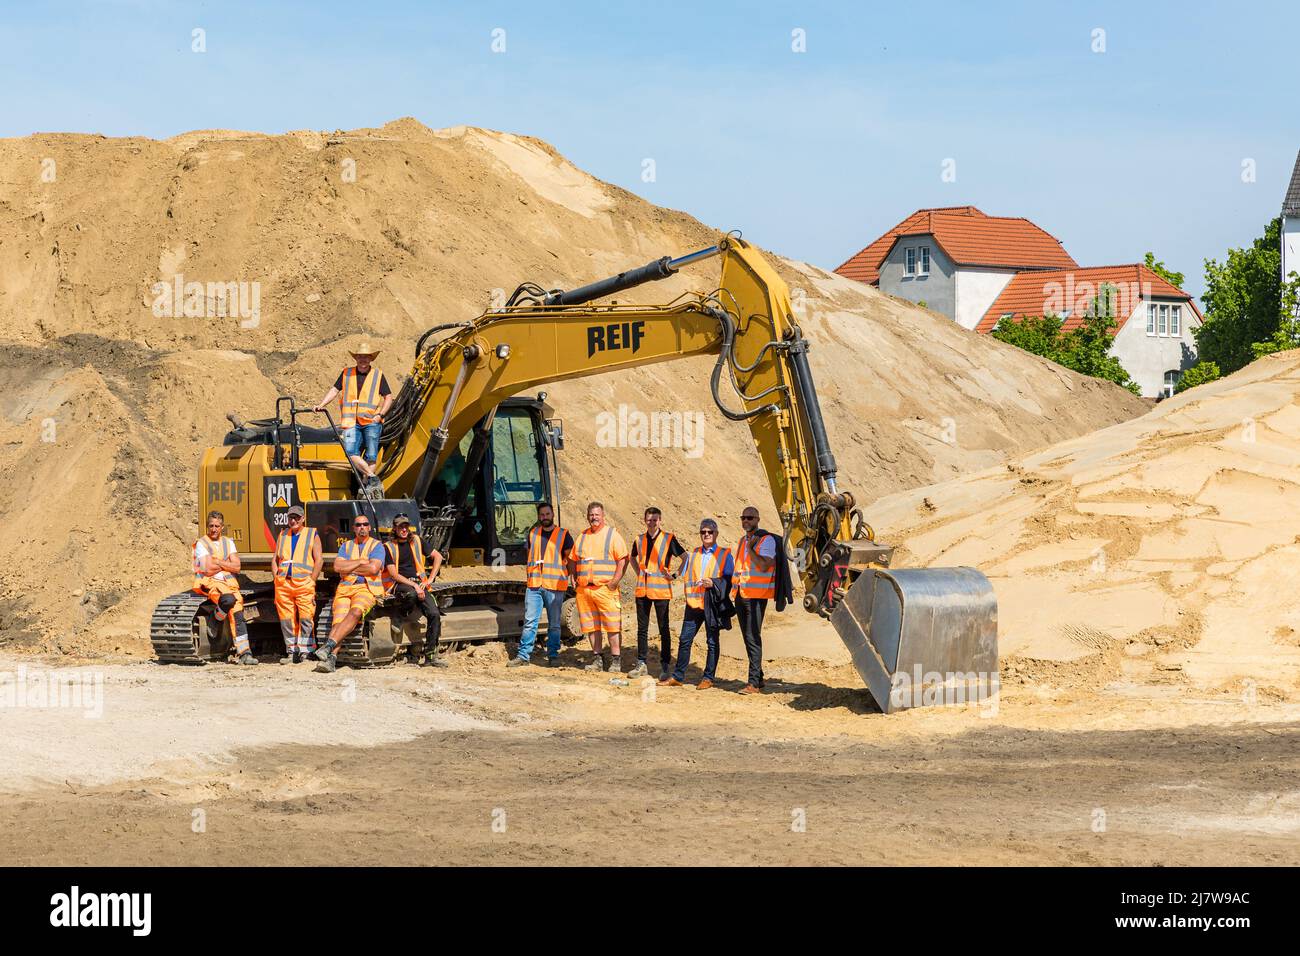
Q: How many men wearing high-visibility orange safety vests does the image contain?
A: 10